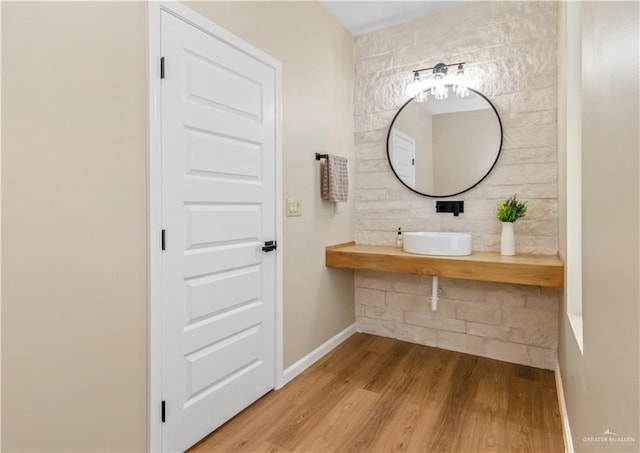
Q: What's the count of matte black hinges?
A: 3